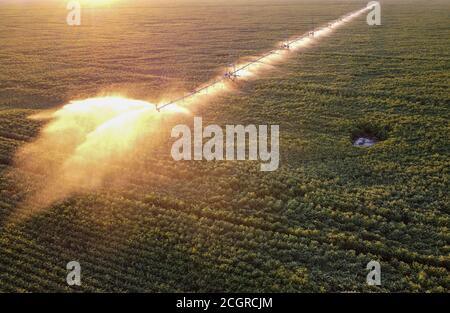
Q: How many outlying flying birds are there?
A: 0